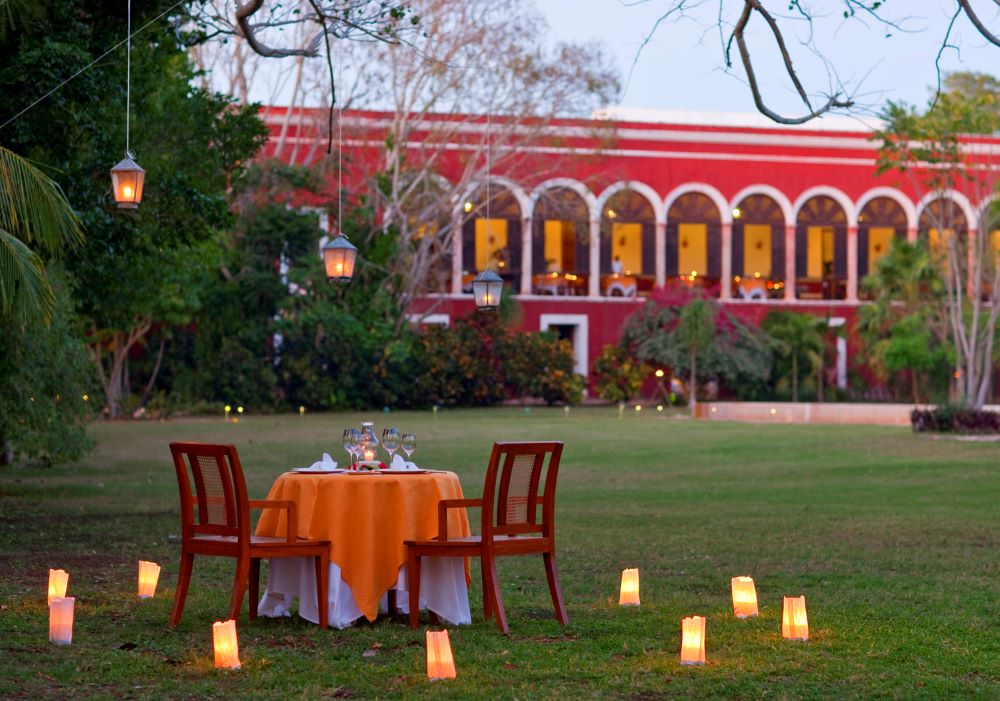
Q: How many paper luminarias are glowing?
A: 9